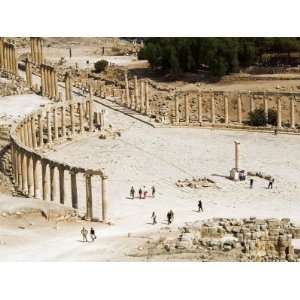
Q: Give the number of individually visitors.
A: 12